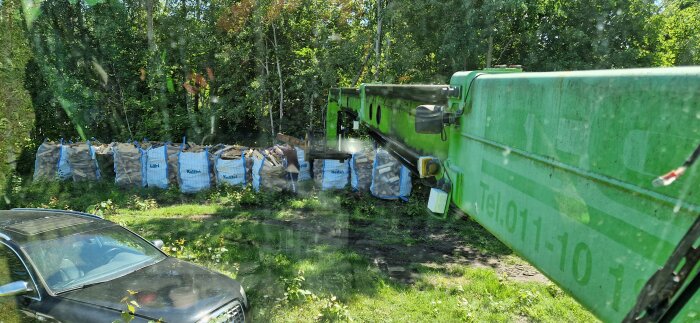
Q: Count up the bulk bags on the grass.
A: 11